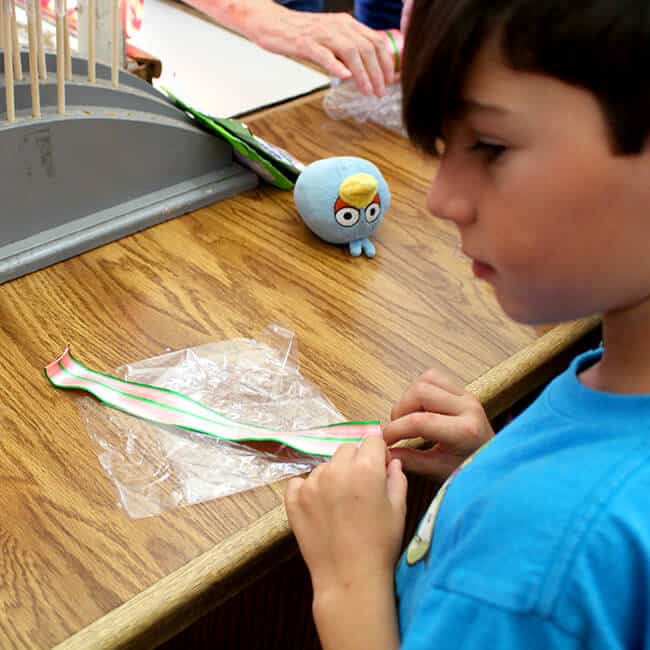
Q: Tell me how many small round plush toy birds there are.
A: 1